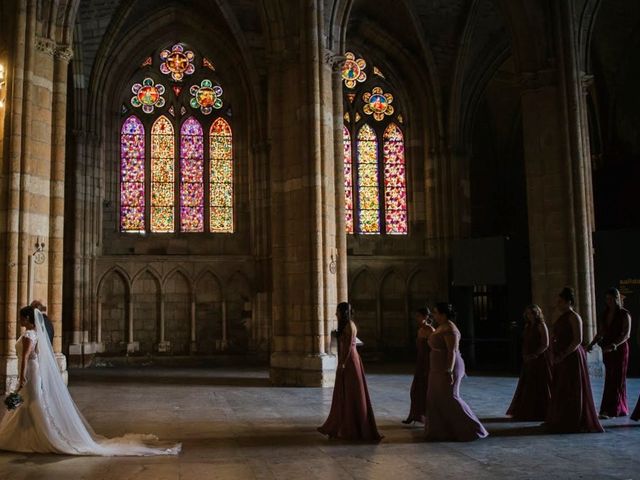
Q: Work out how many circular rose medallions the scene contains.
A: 5